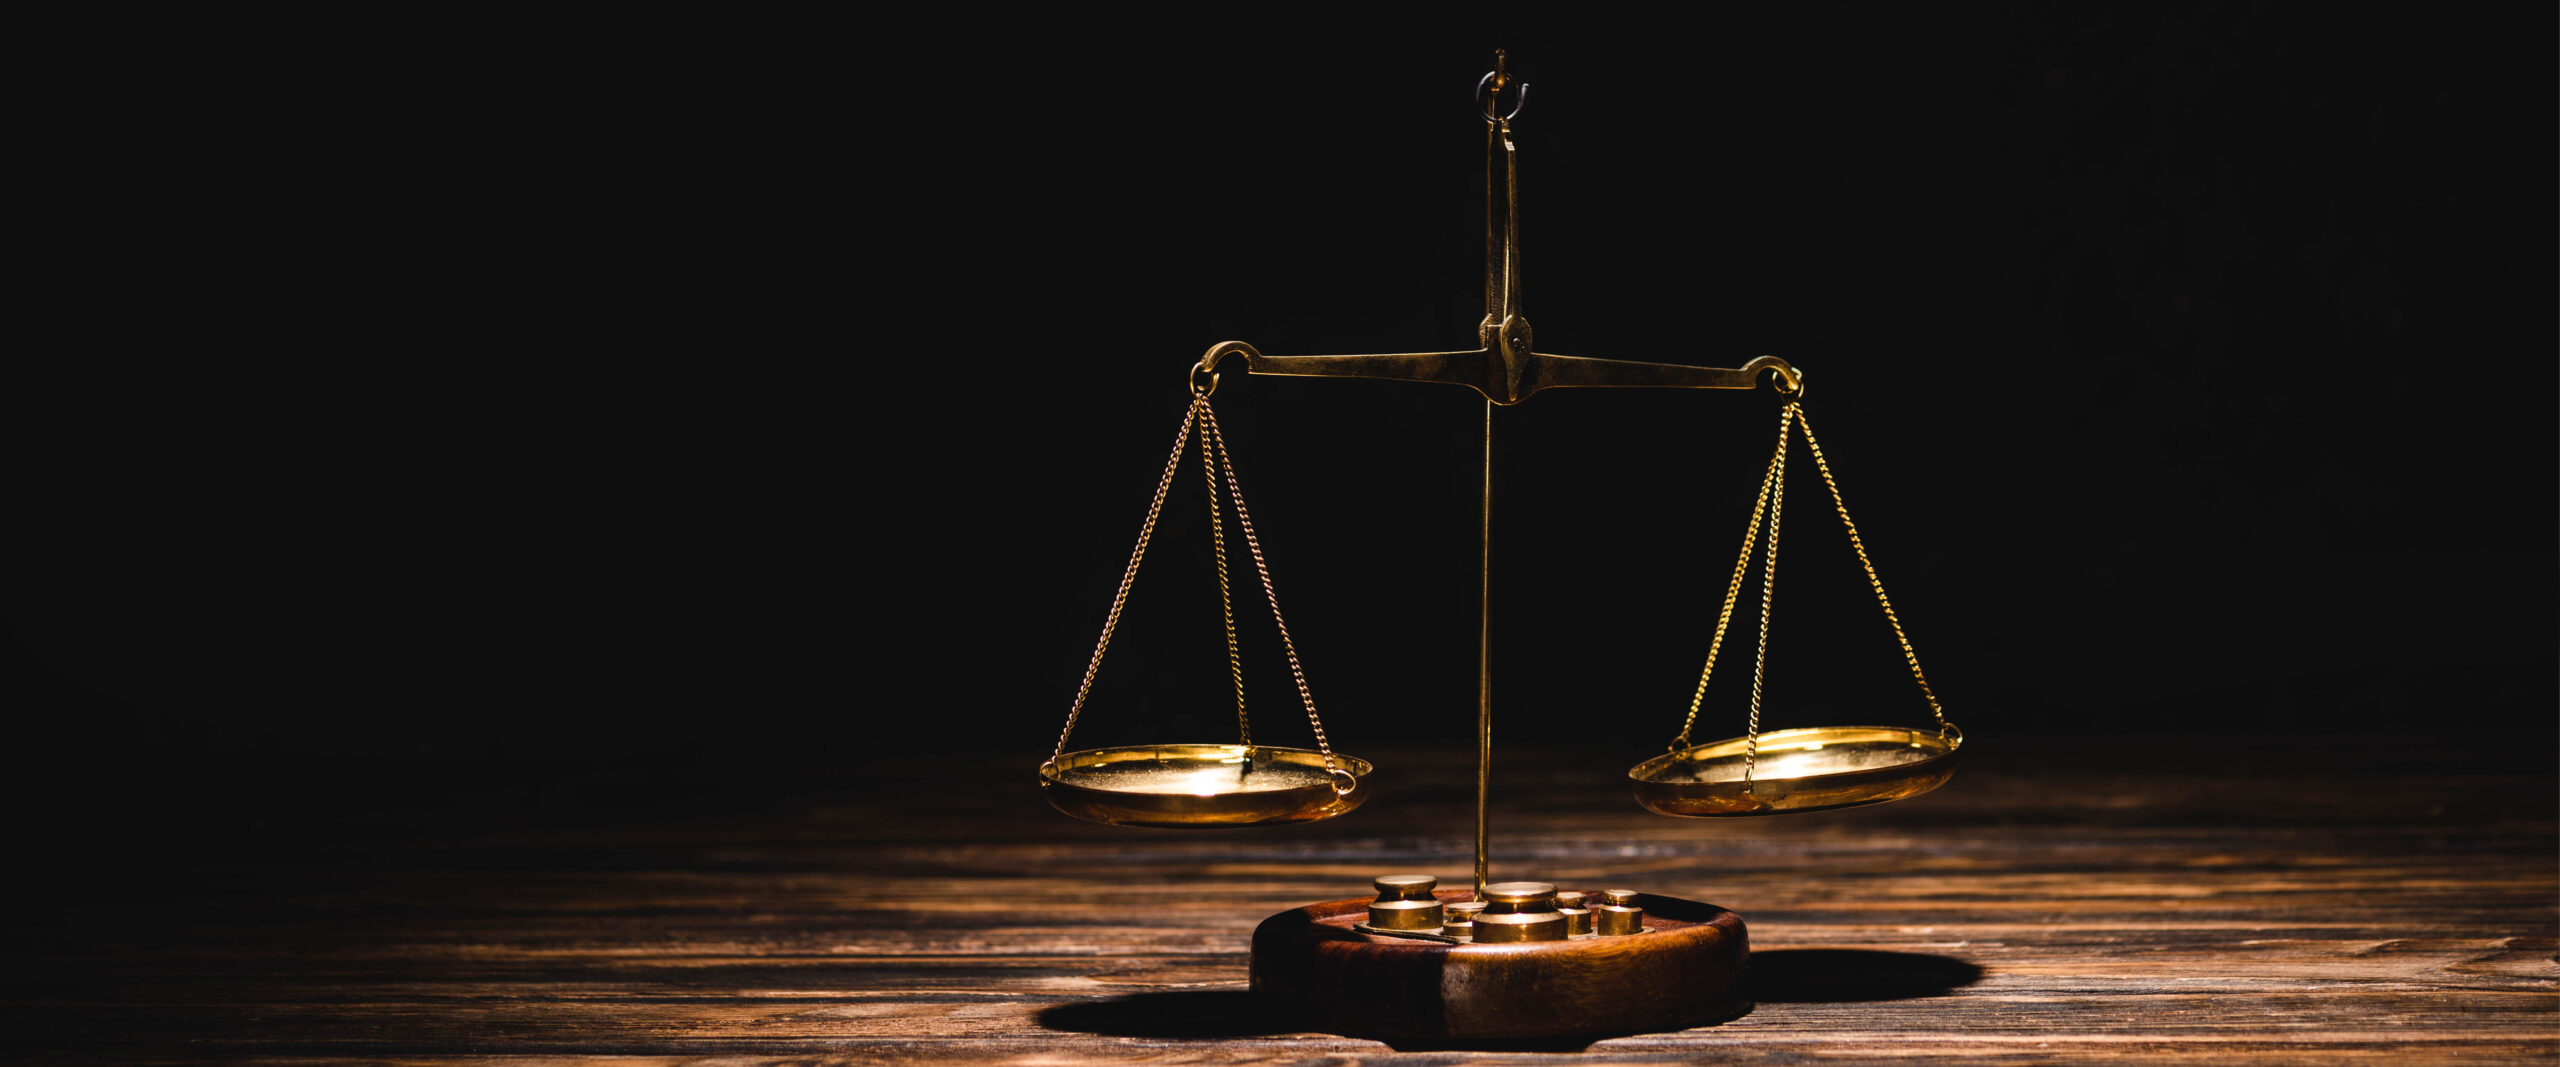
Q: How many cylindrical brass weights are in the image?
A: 5